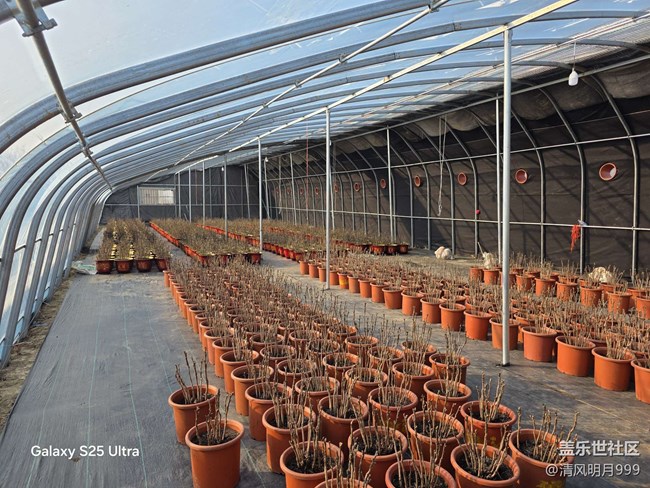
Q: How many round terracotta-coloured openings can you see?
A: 11